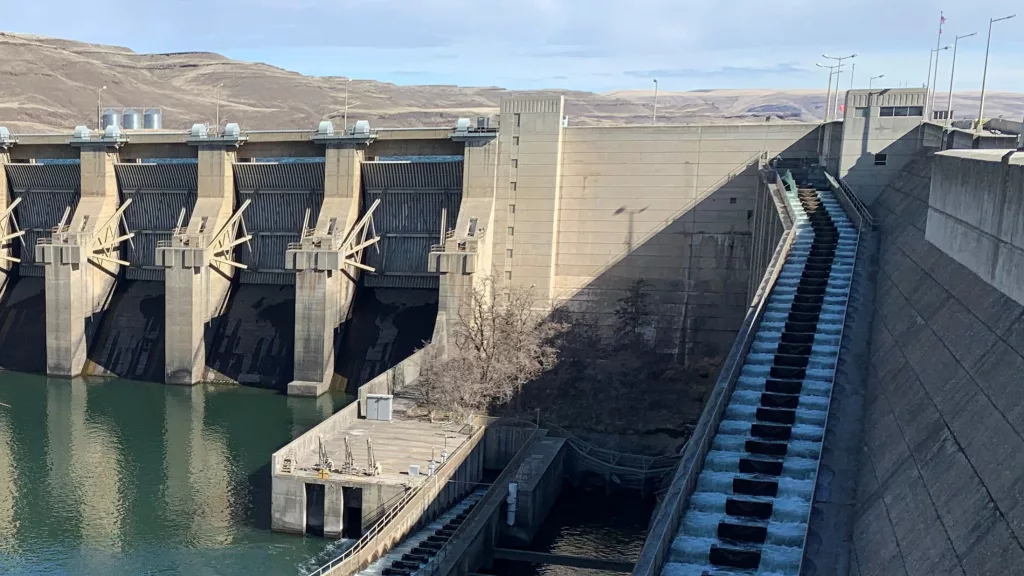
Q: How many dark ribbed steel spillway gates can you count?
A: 4